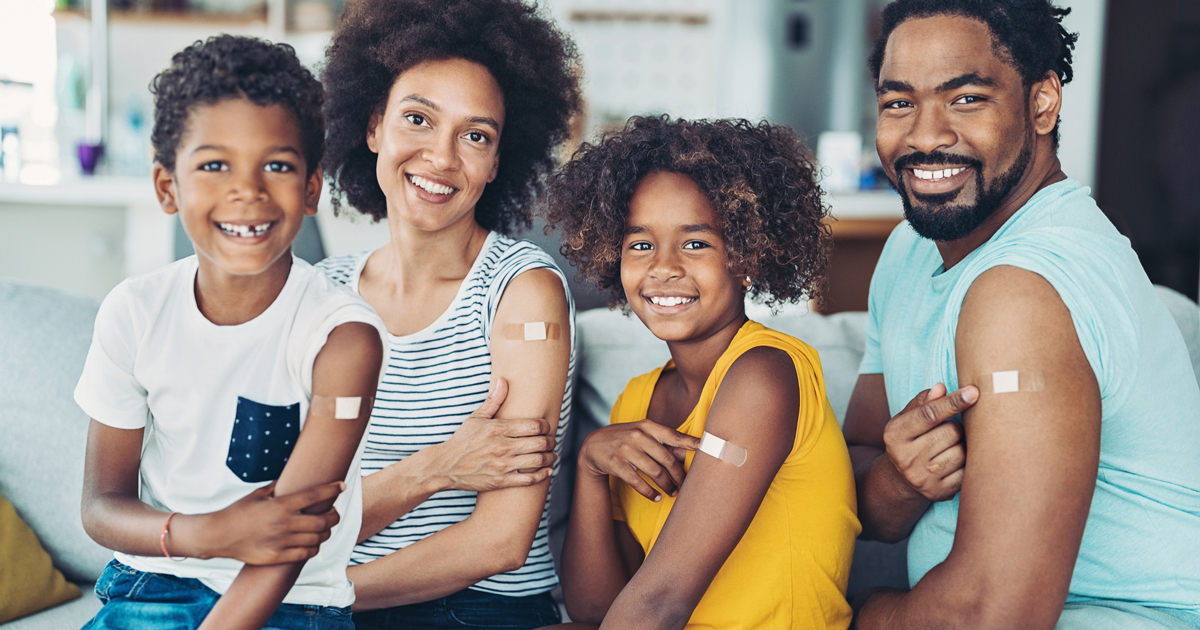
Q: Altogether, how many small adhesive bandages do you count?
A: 4